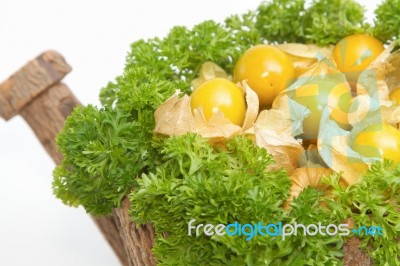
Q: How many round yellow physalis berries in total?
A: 6